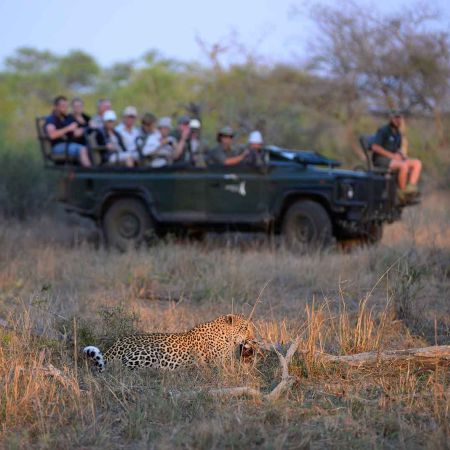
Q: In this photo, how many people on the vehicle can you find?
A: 12